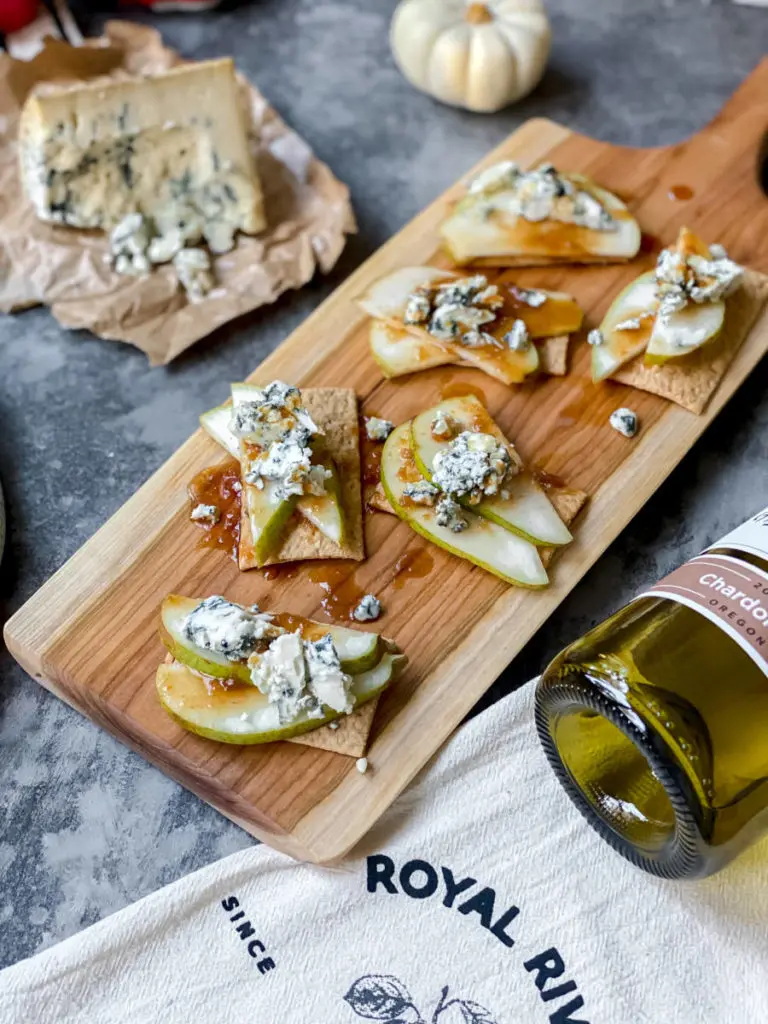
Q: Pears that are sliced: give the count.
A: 12